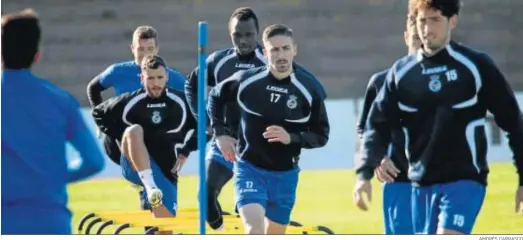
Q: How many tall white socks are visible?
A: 1